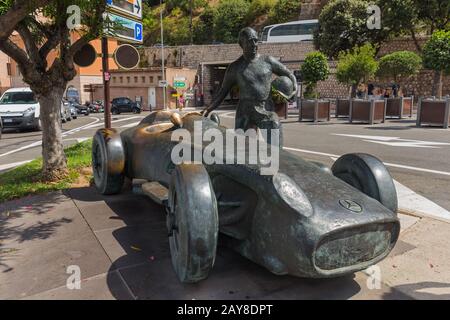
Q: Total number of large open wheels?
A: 3